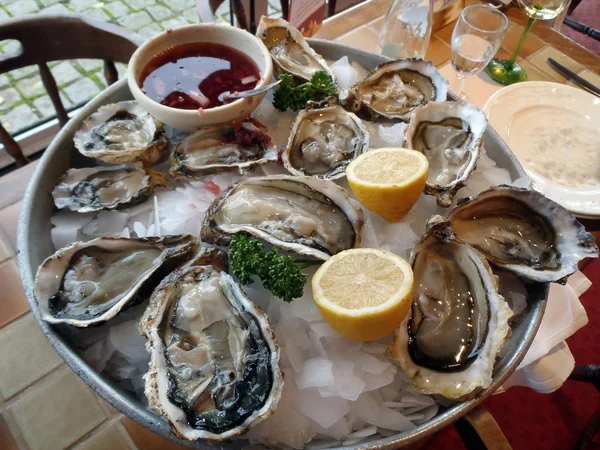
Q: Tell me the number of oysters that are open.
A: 12